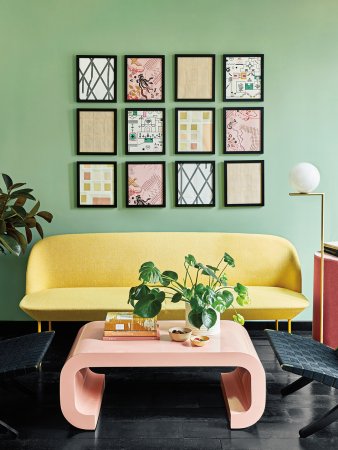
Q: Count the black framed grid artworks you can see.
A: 12